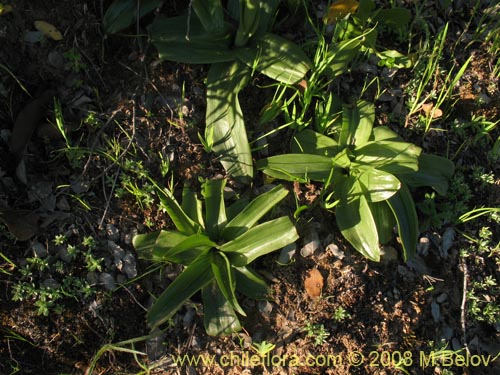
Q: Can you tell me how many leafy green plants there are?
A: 3